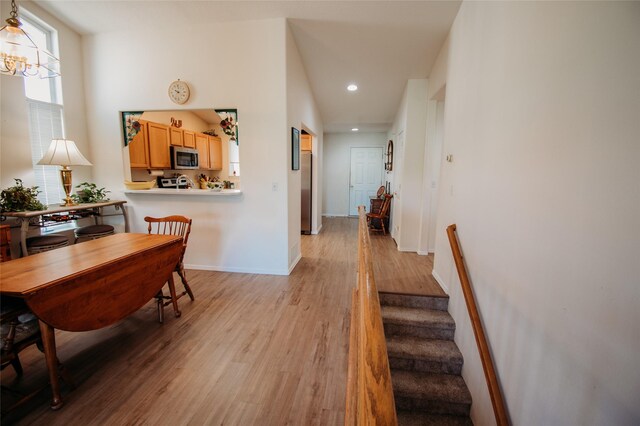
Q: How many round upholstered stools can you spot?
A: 2